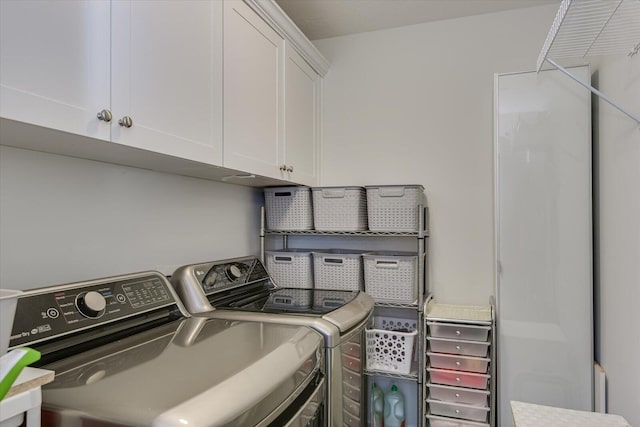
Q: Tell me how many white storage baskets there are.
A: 7